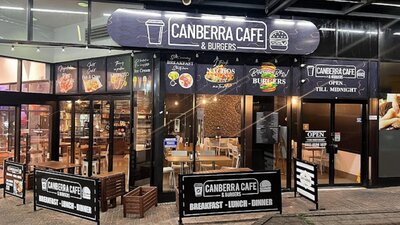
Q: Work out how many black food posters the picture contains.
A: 7